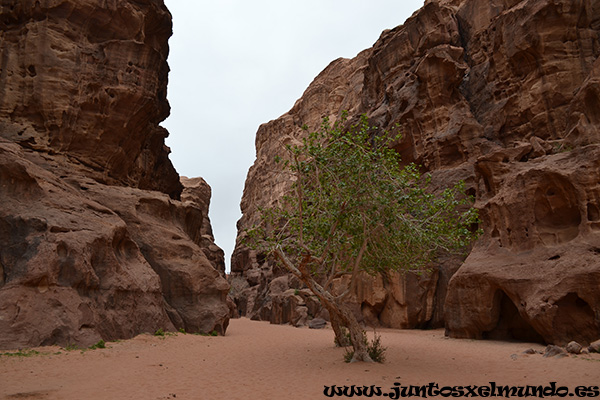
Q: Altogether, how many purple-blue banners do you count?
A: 0